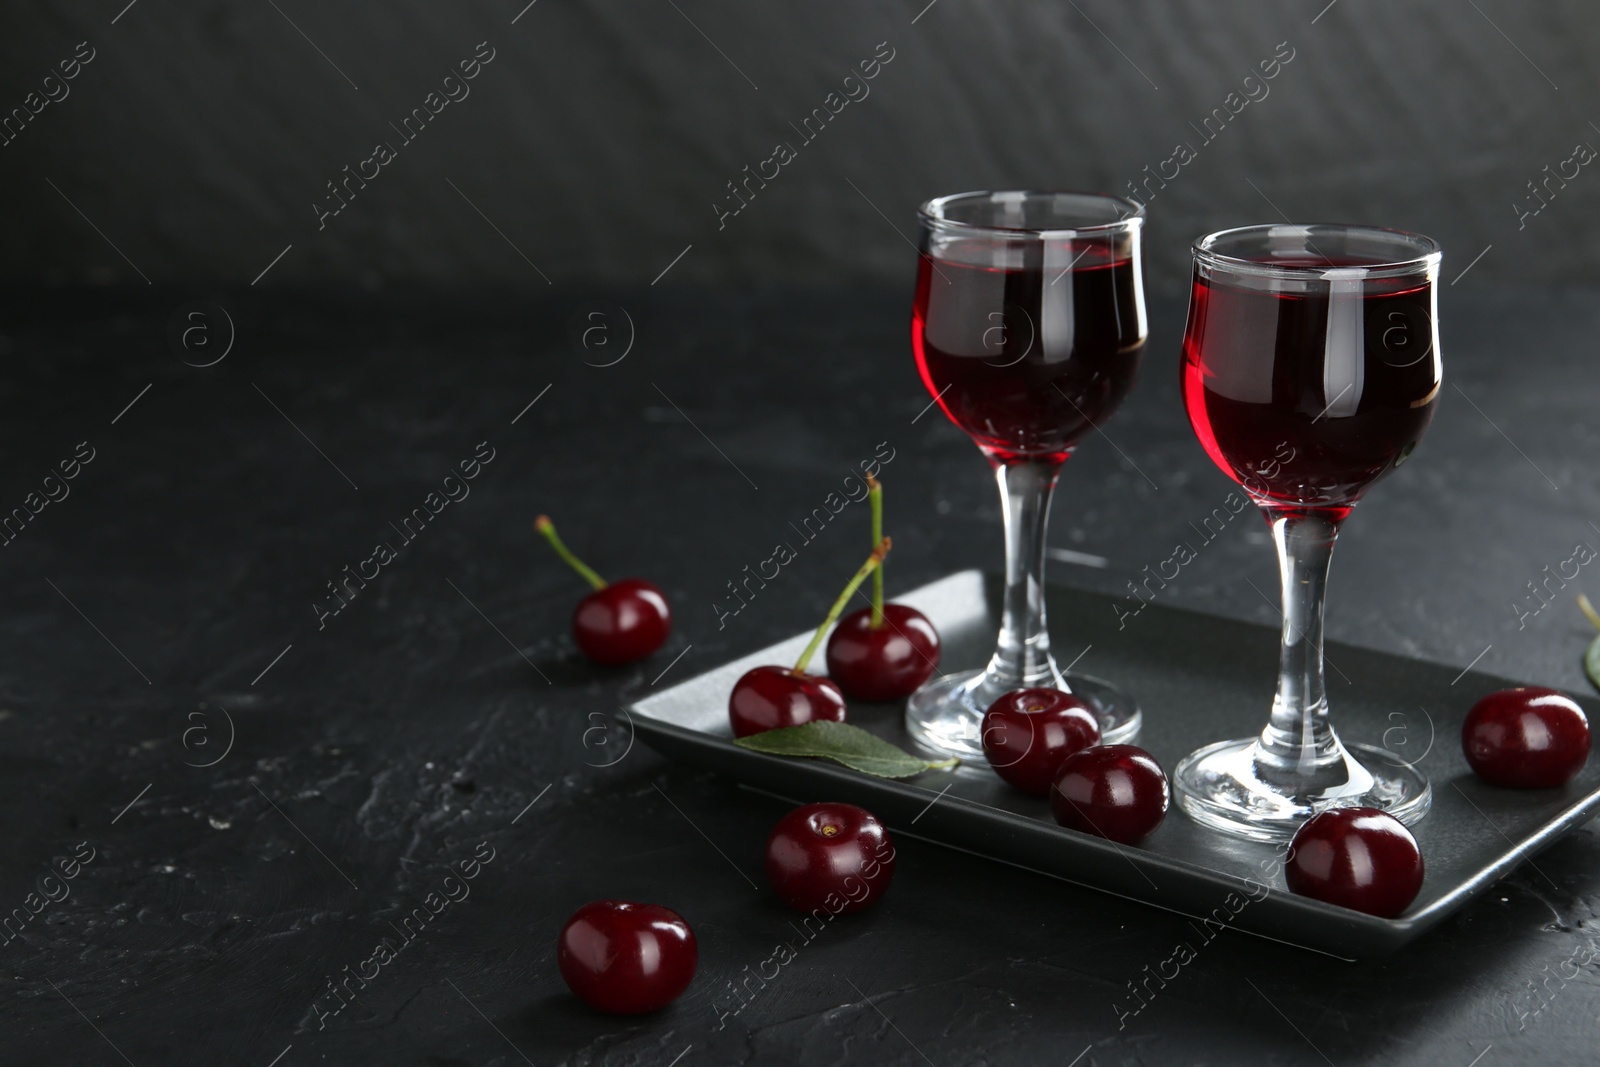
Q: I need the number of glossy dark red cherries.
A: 9